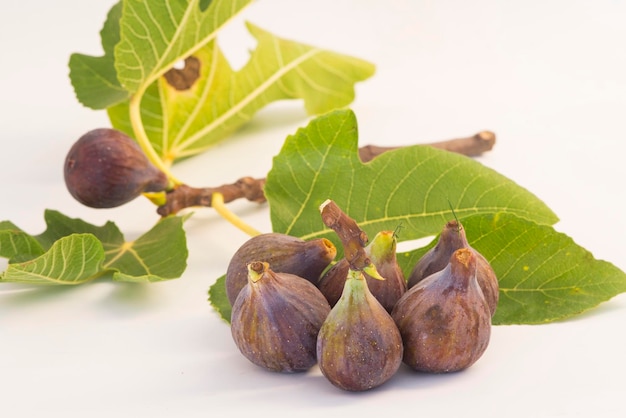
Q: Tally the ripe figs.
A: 7